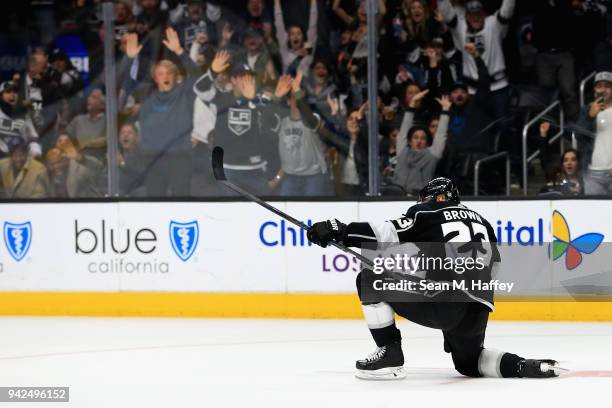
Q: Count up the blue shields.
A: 2